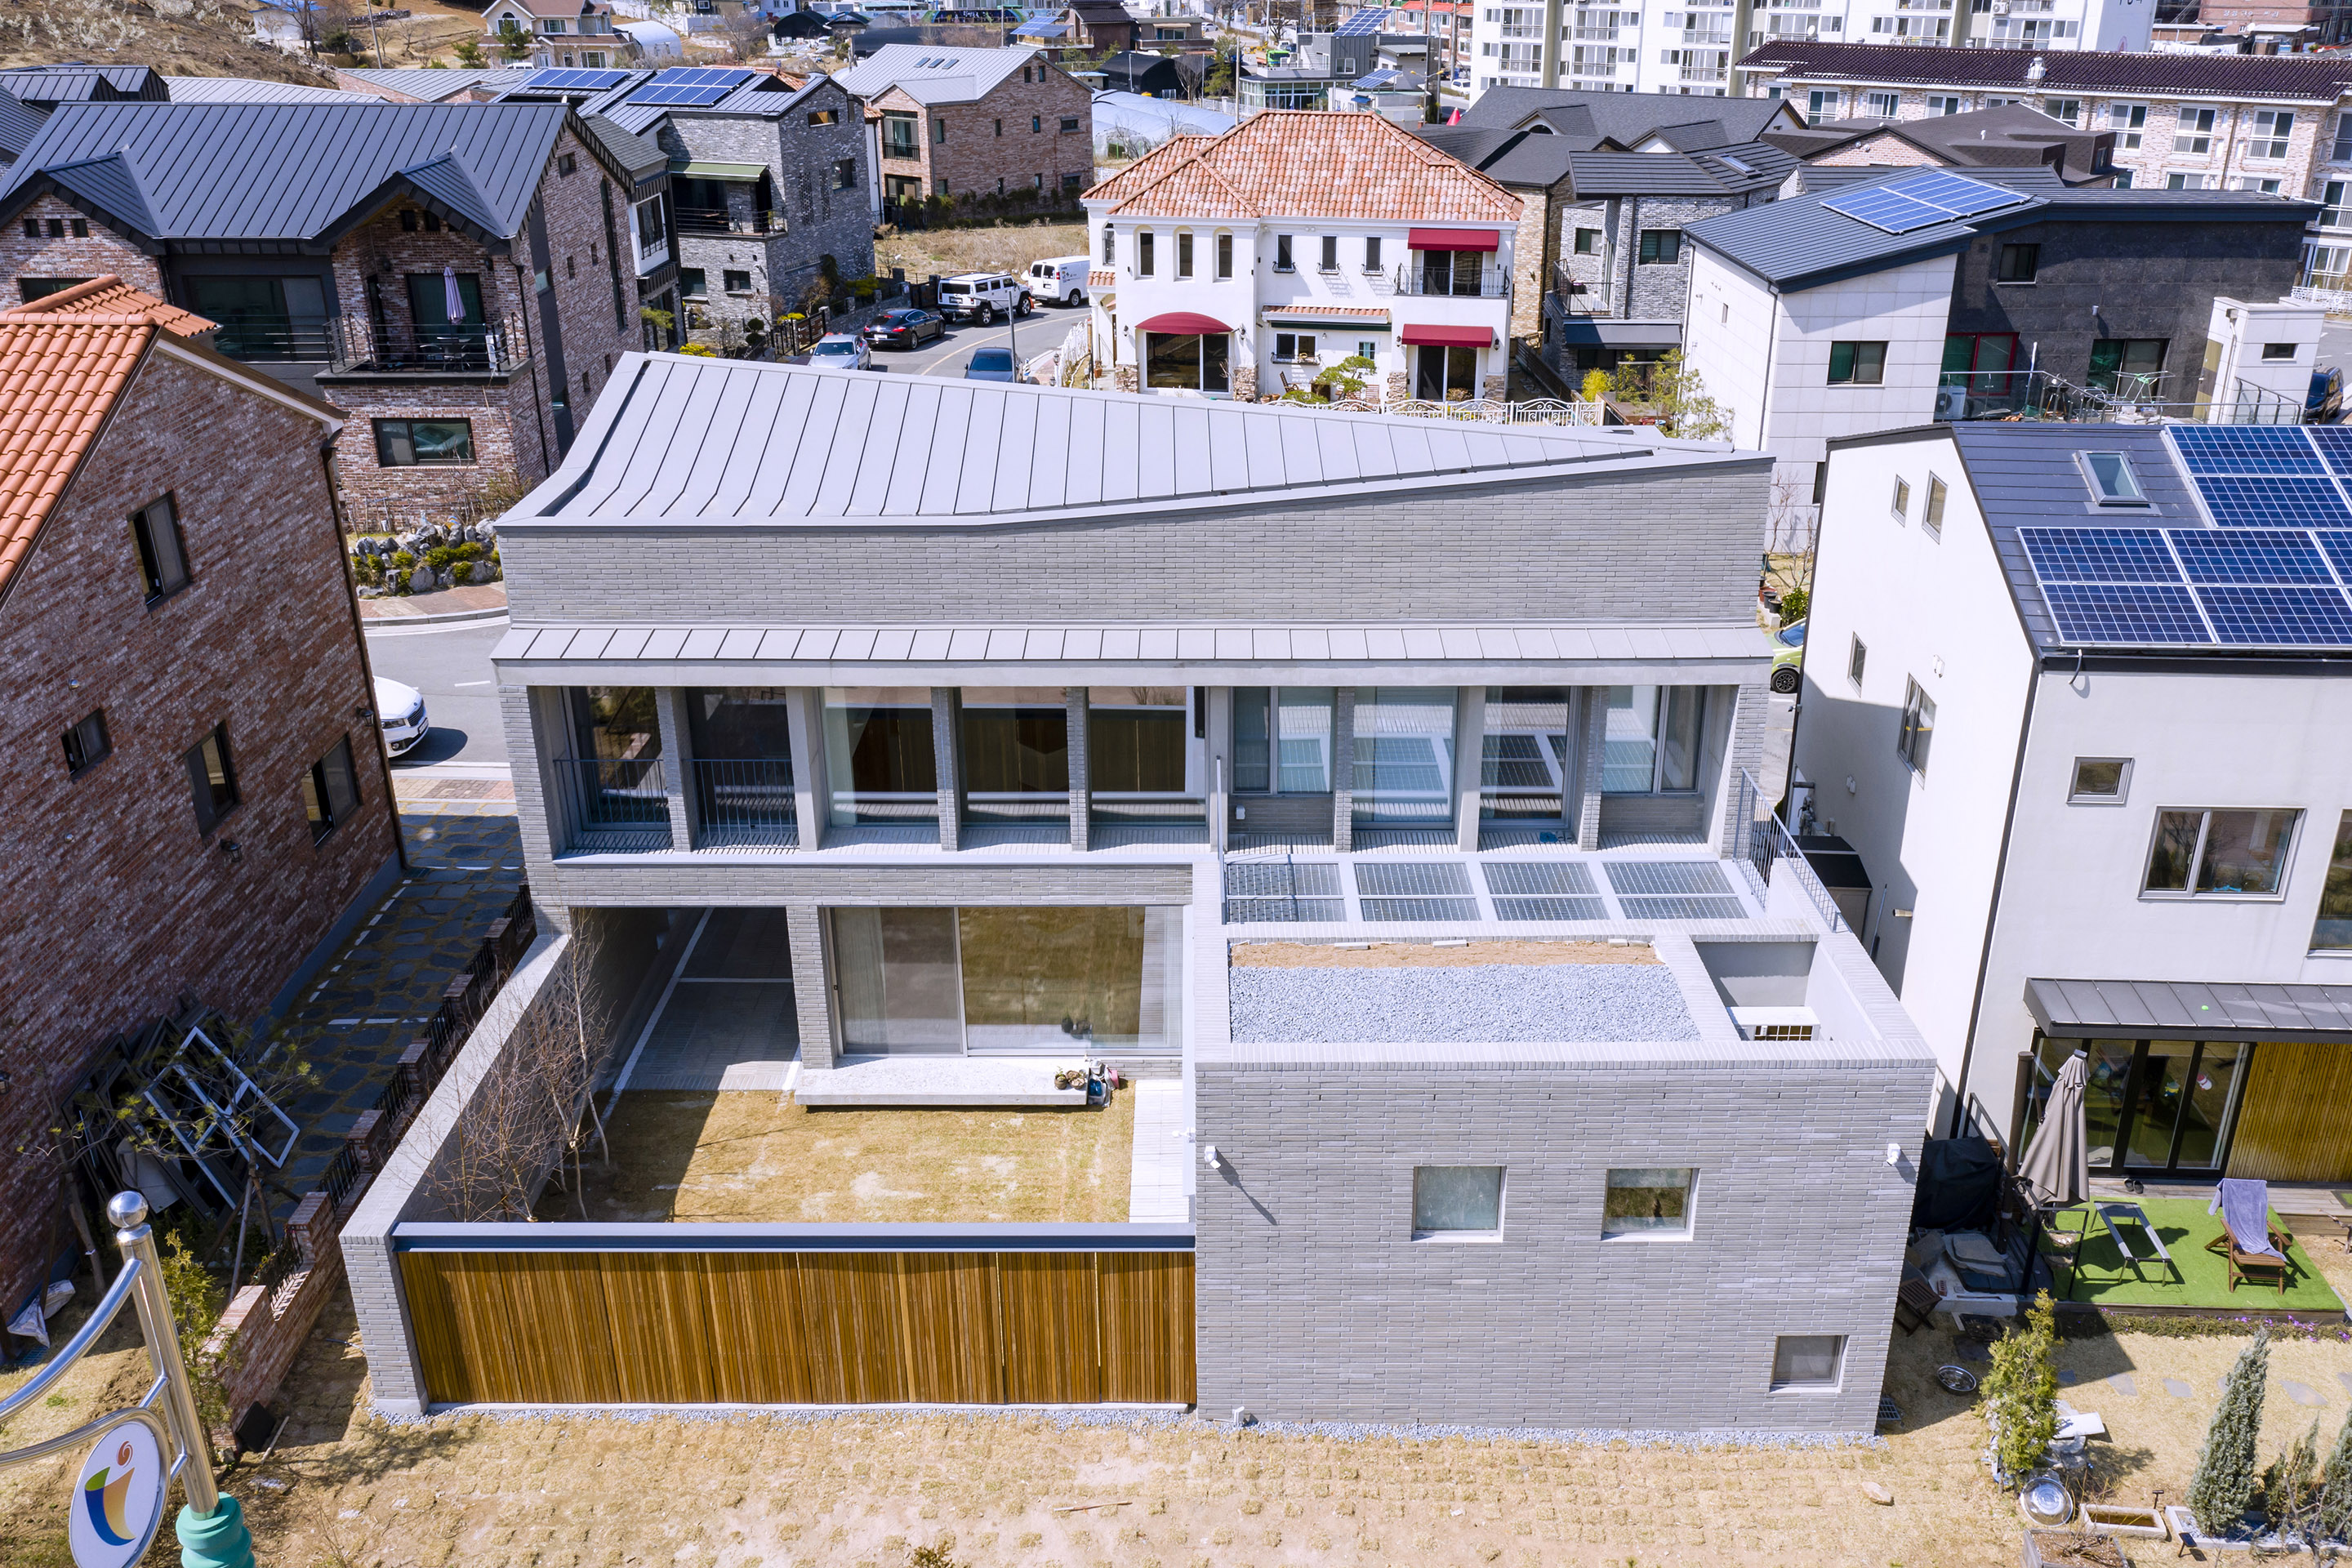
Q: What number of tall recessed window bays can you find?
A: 9